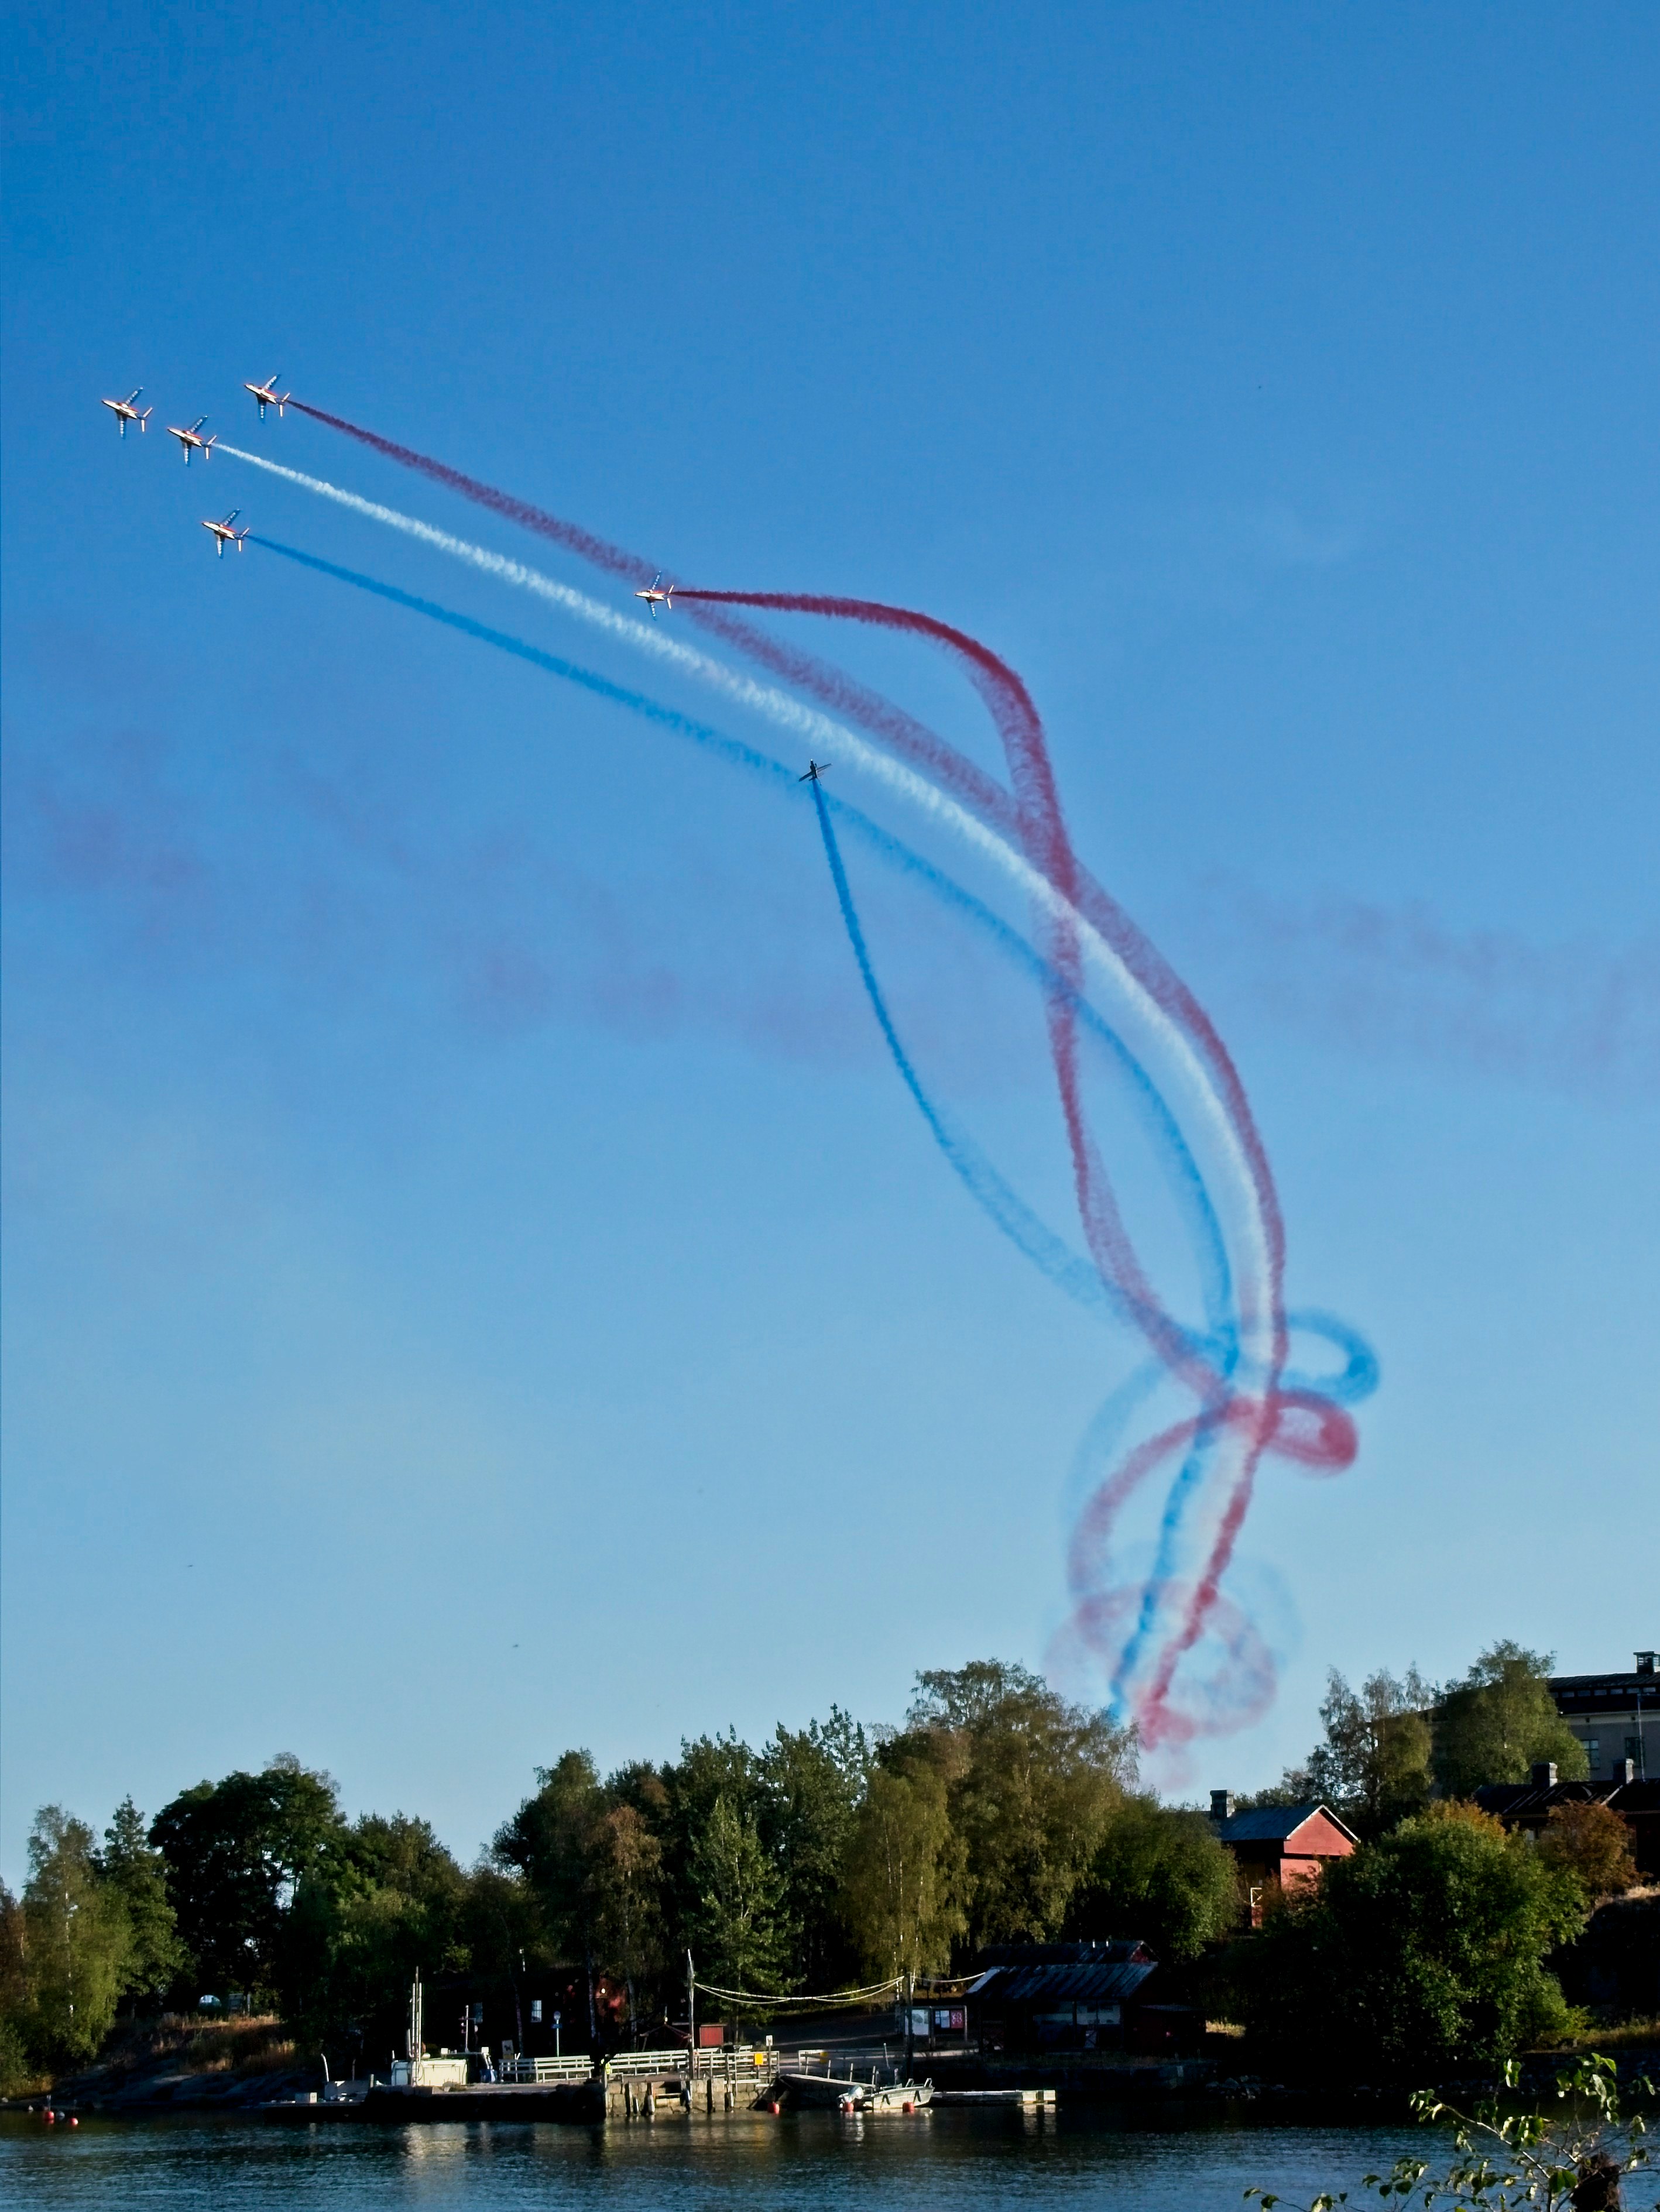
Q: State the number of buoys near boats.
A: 3